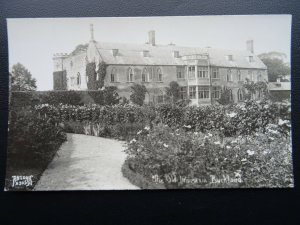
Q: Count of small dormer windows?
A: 5